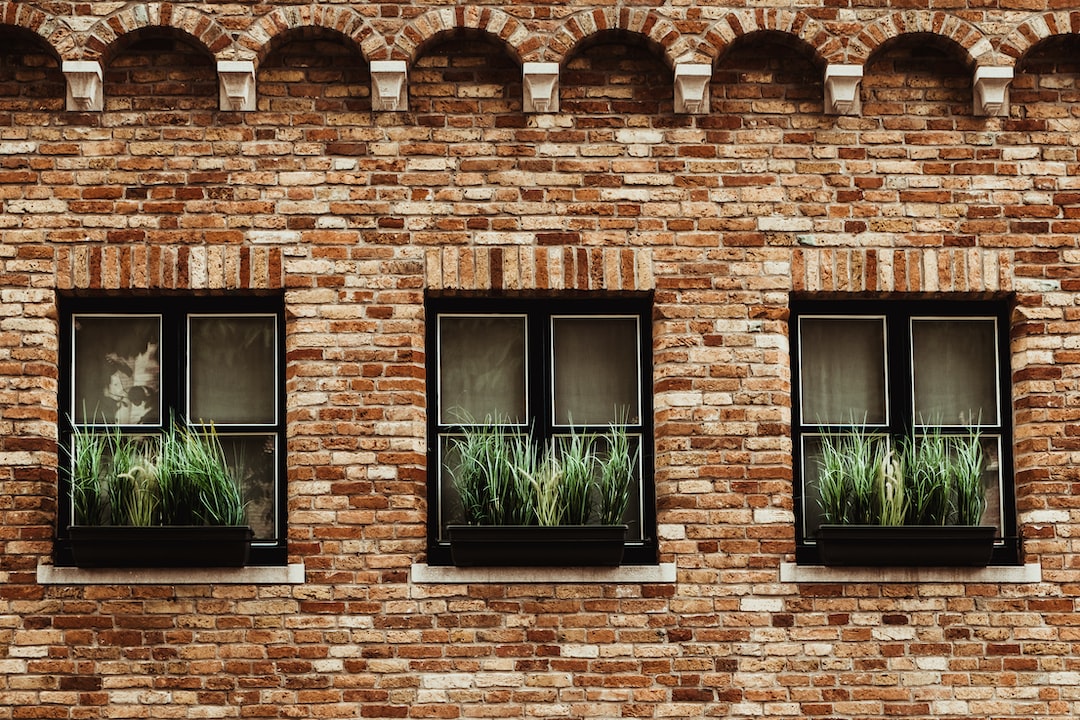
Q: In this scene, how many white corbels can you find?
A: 7